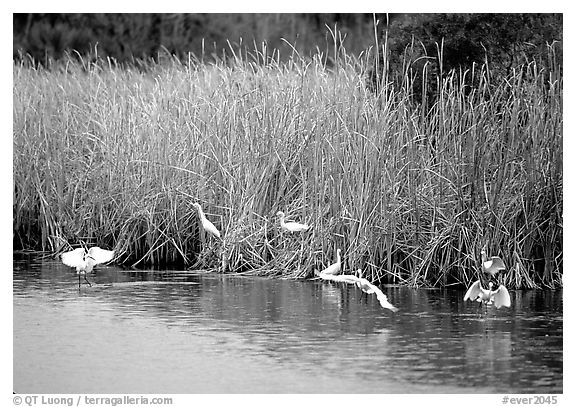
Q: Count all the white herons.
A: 7